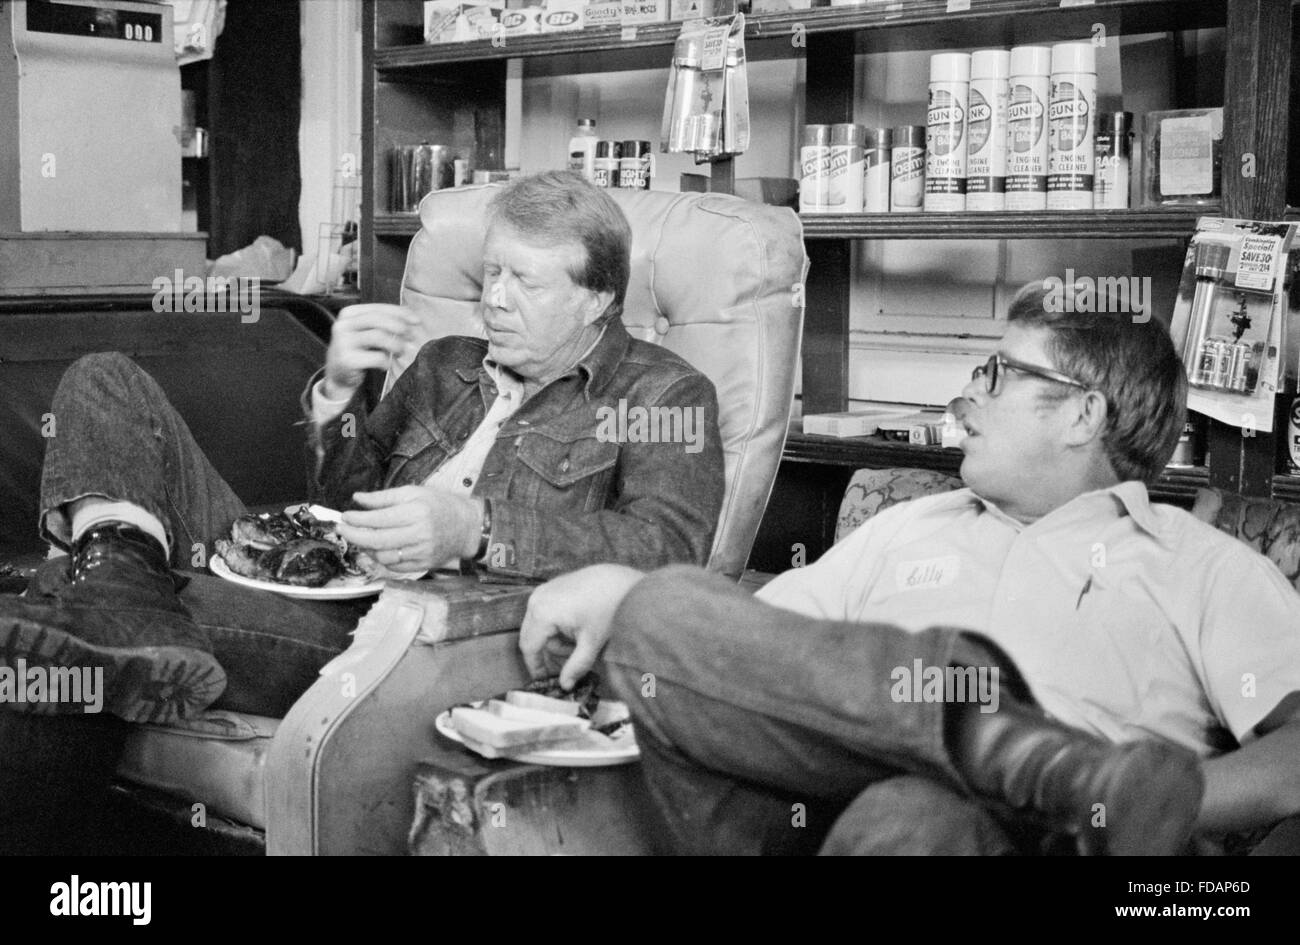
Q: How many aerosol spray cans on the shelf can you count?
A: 11